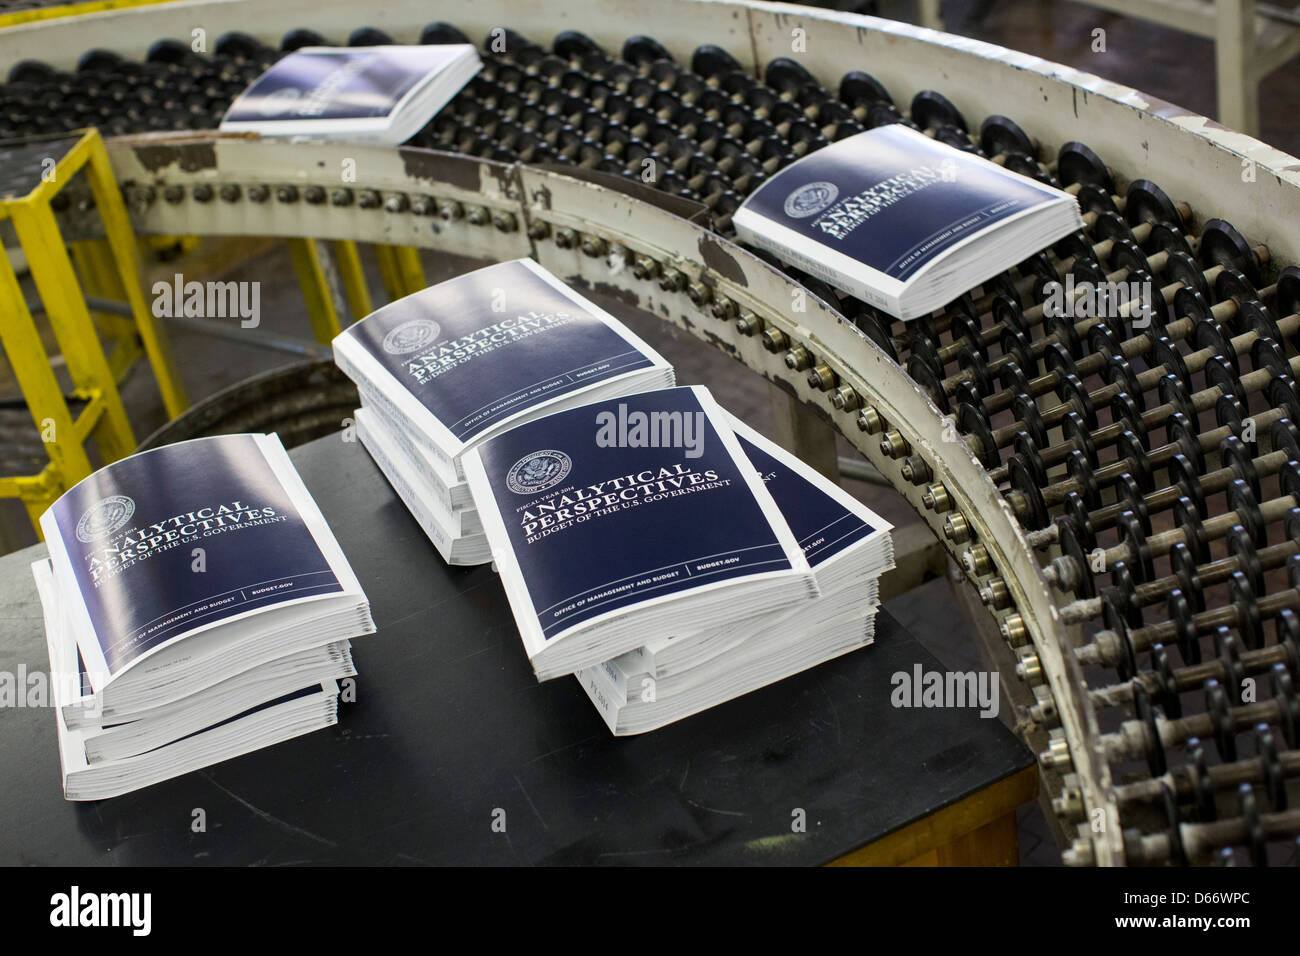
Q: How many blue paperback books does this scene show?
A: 14